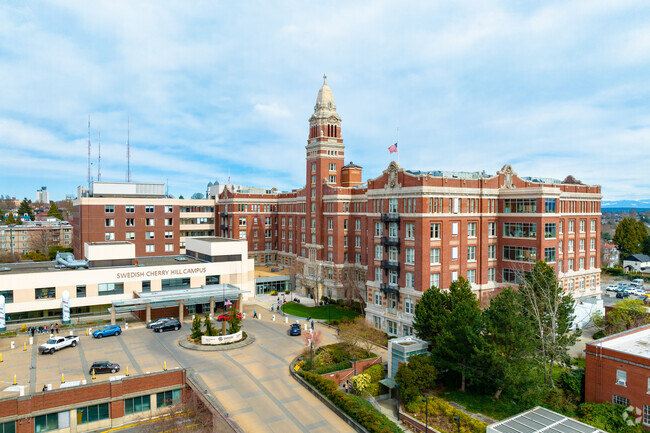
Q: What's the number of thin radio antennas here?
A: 3